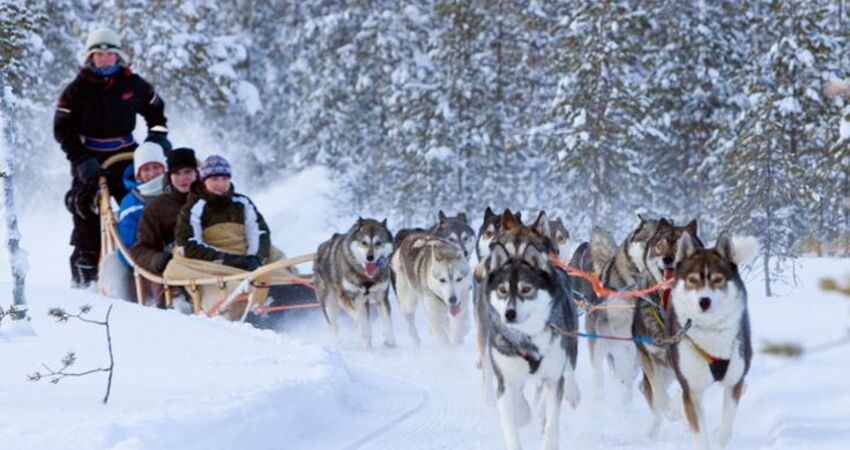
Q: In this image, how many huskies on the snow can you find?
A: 10